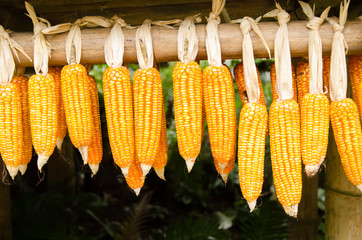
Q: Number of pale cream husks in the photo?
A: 11